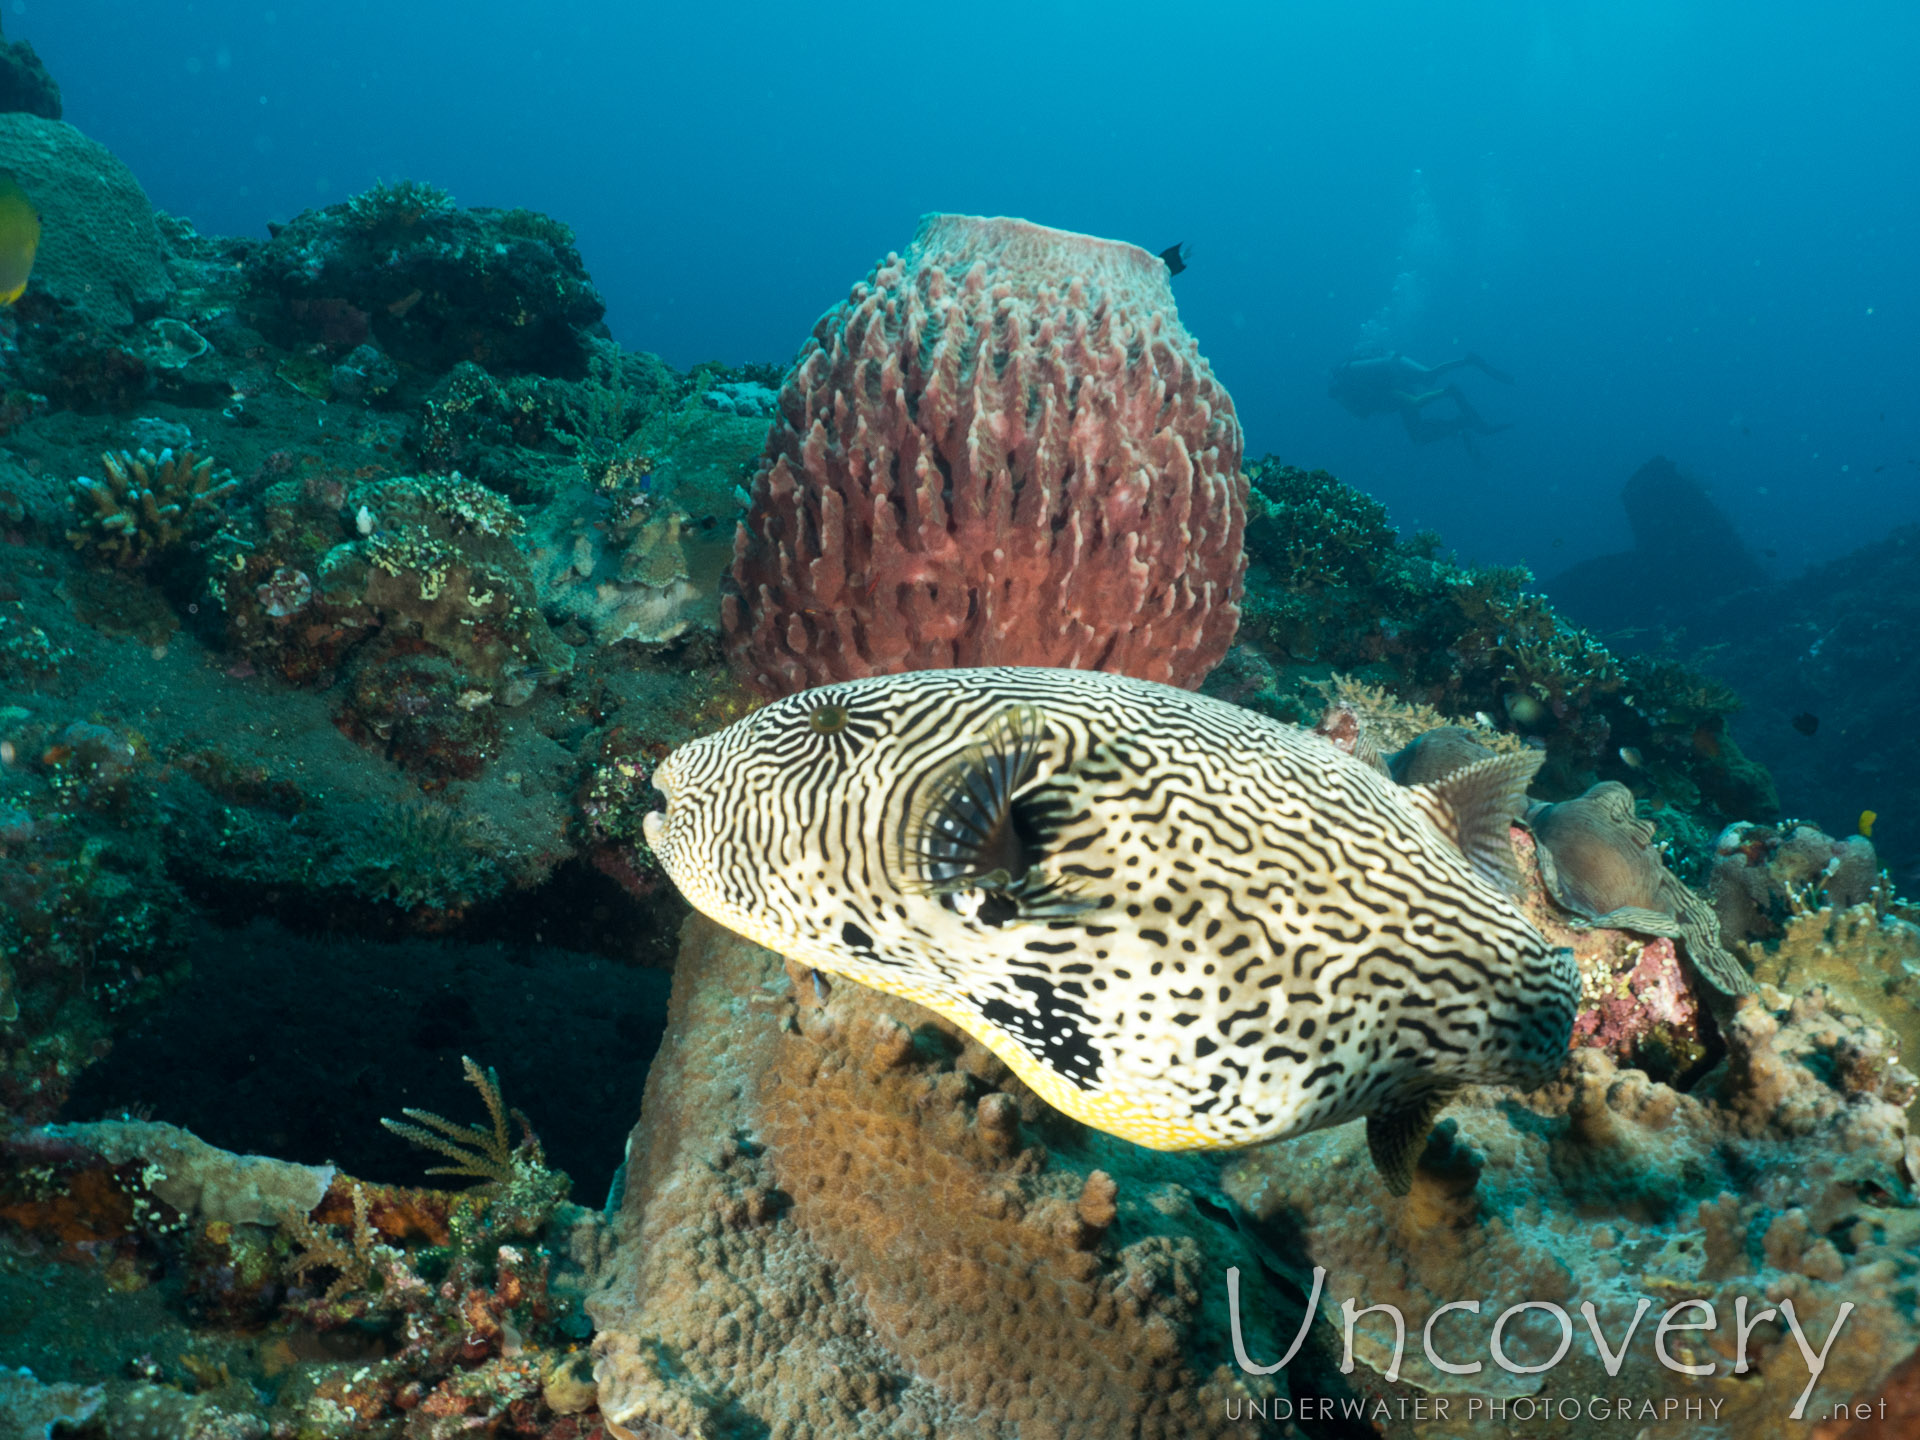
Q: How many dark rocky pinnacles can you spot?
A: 1